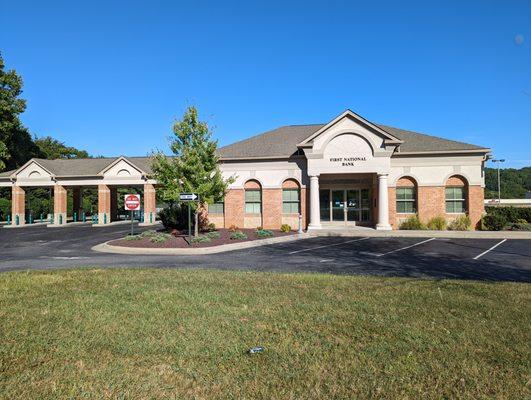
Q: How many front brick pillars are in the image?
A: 4